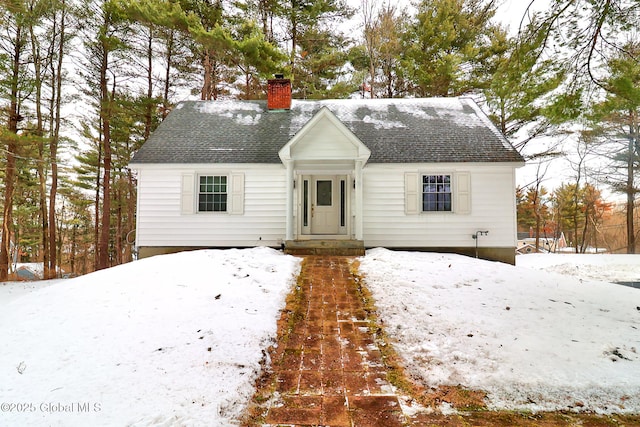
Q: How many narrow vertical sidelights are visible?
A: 2